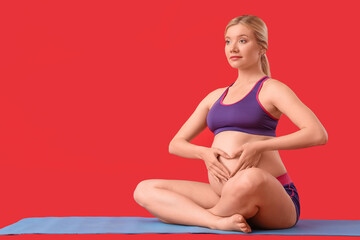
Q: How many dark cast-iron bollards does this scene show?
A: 0